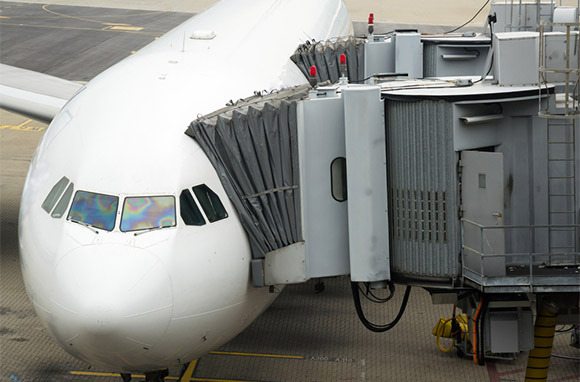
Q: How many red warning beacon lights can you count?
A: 3